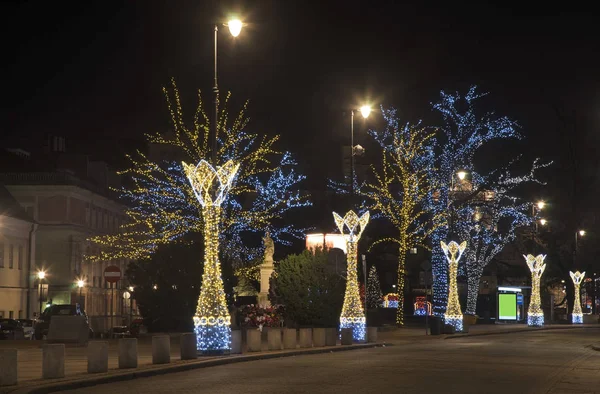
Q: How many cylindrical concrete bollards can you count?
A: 15